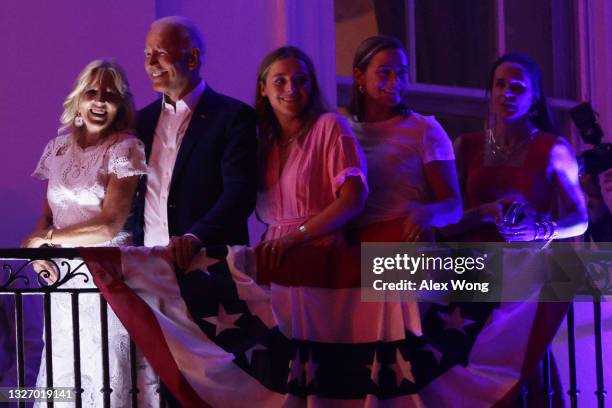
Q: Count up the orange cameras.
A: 0